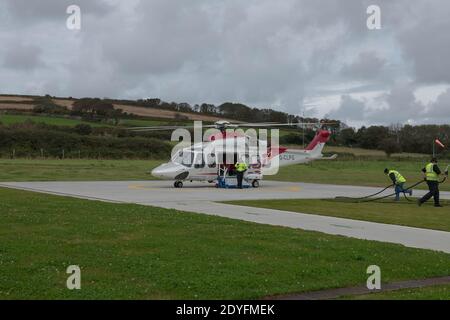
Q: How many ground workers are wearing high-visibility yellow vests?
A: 3